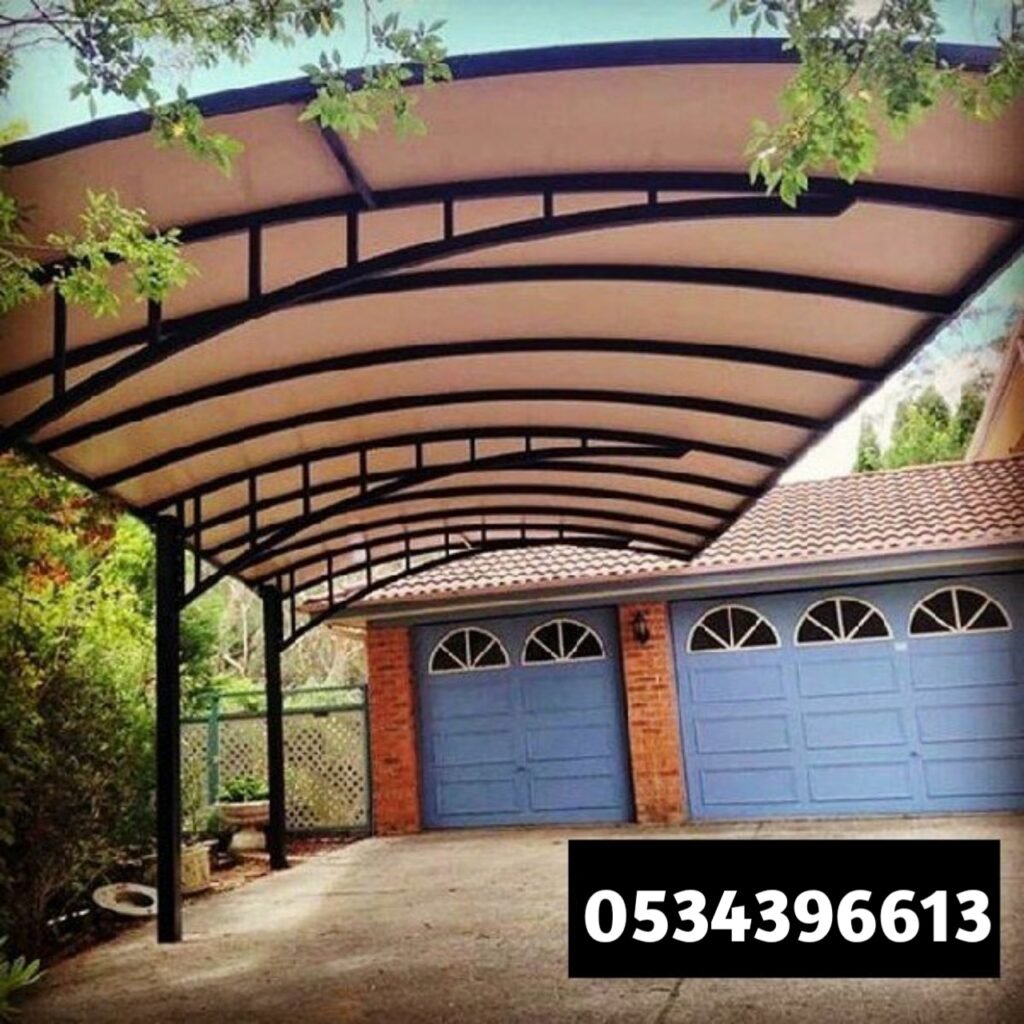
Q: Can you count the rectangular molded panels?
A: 15